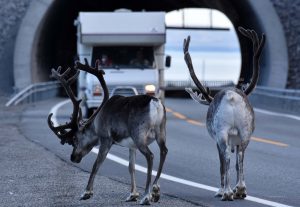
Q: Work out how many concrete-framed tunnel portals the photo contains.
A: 1